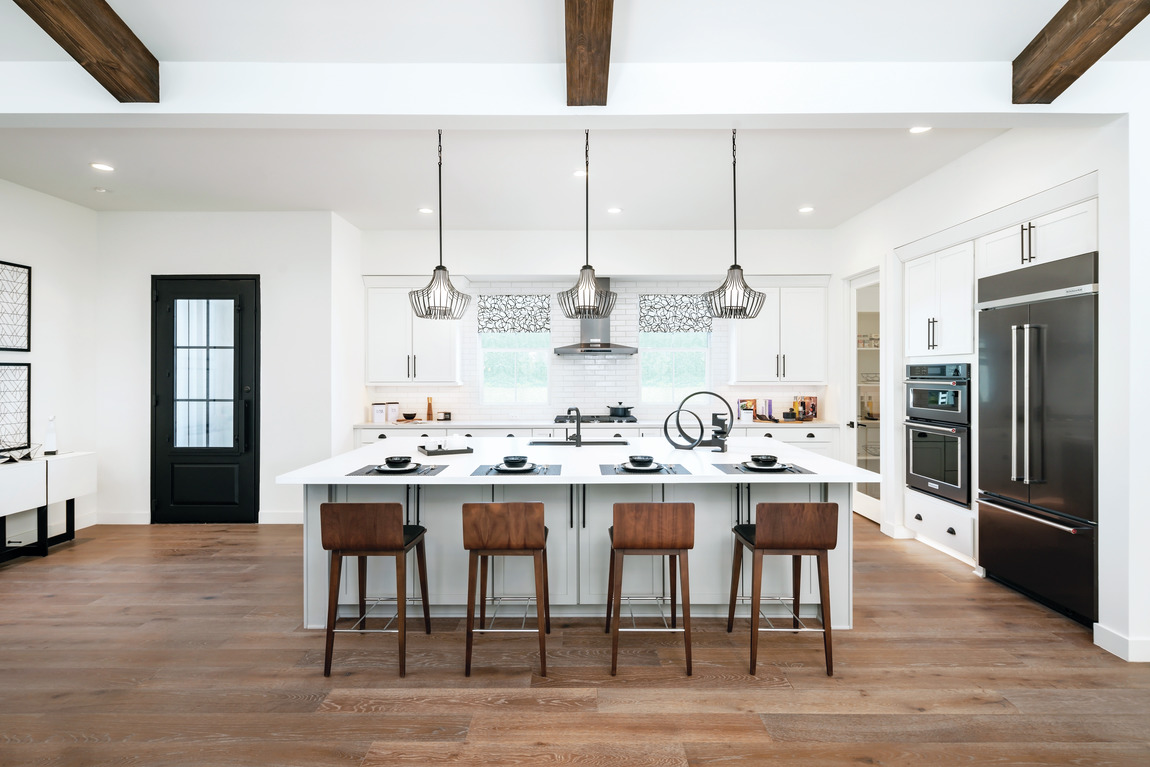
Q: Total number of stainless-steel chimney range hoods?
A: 1